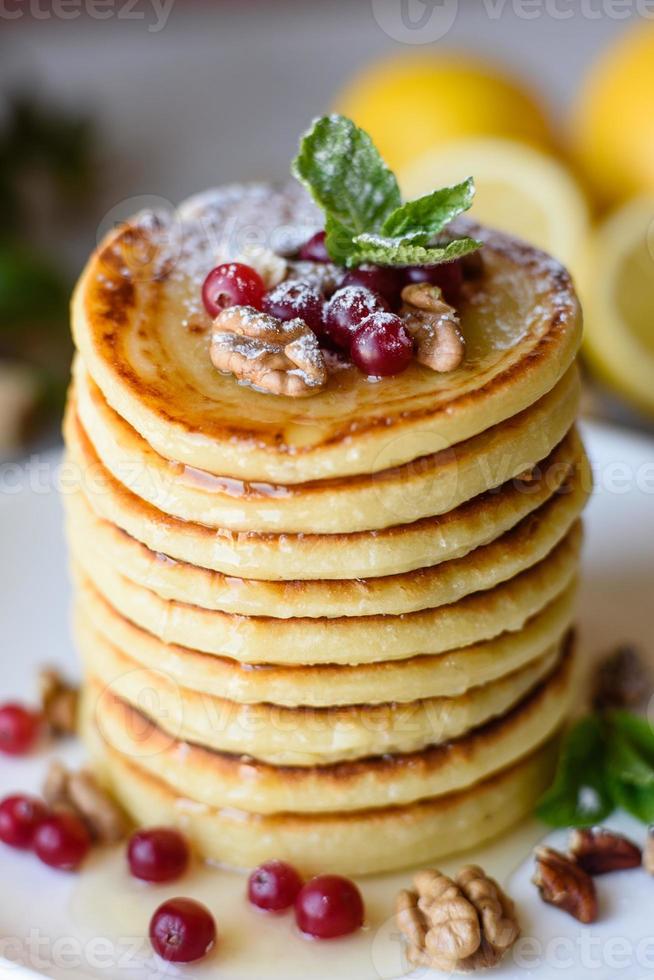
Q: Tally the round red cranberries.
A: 14